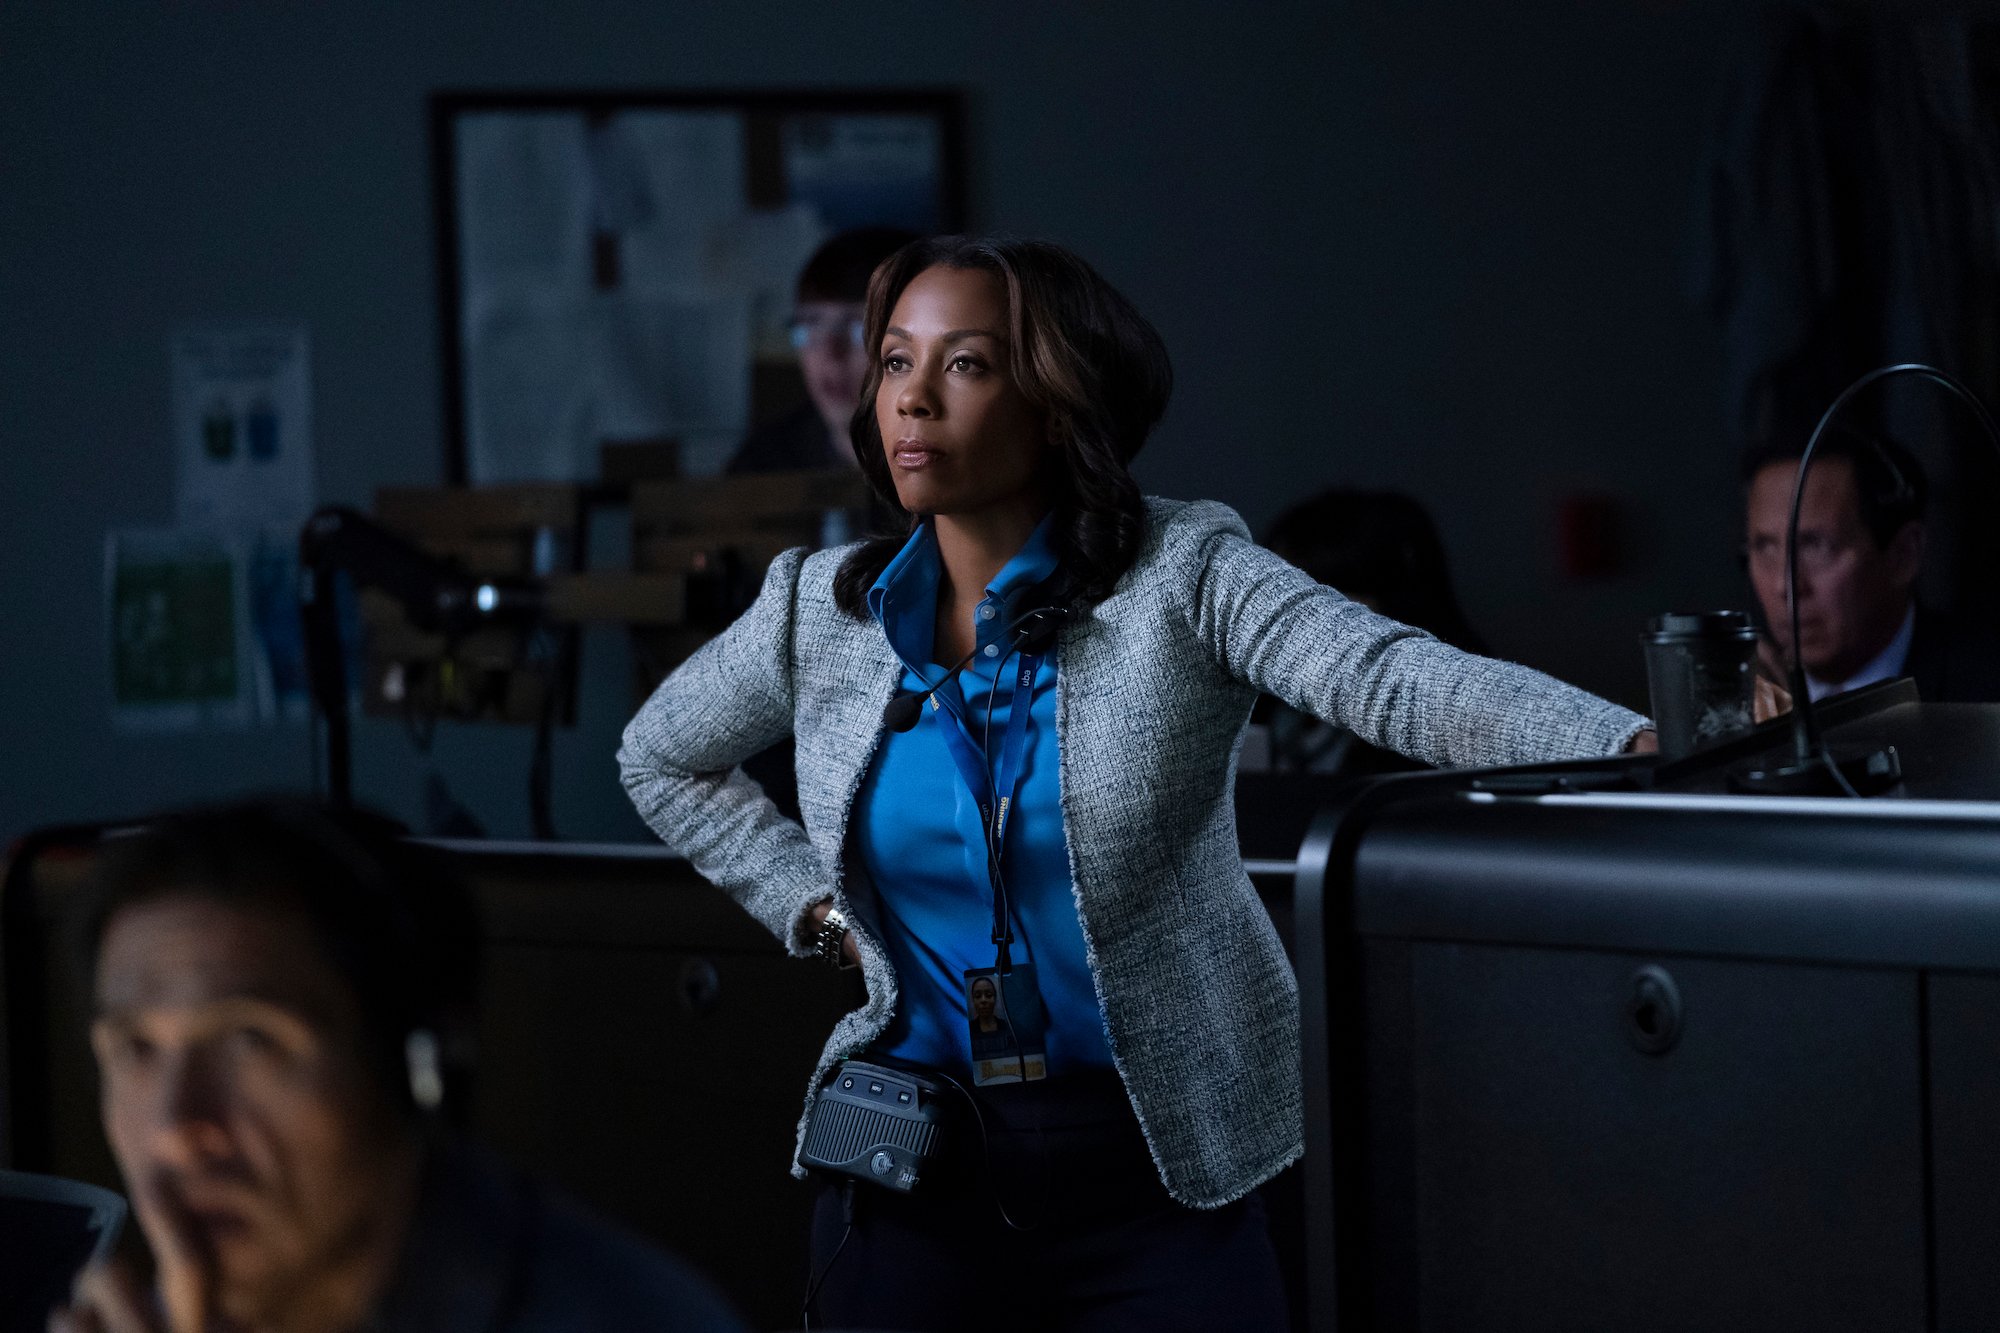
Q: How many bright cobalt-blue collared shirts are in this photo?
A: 1